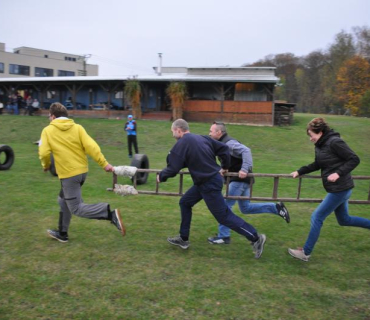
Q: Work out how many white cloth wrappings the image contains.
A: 2